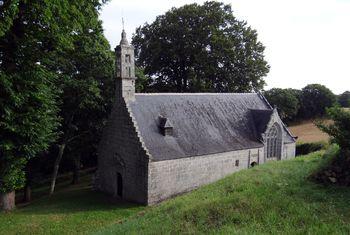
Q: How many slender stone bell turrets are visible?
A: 1